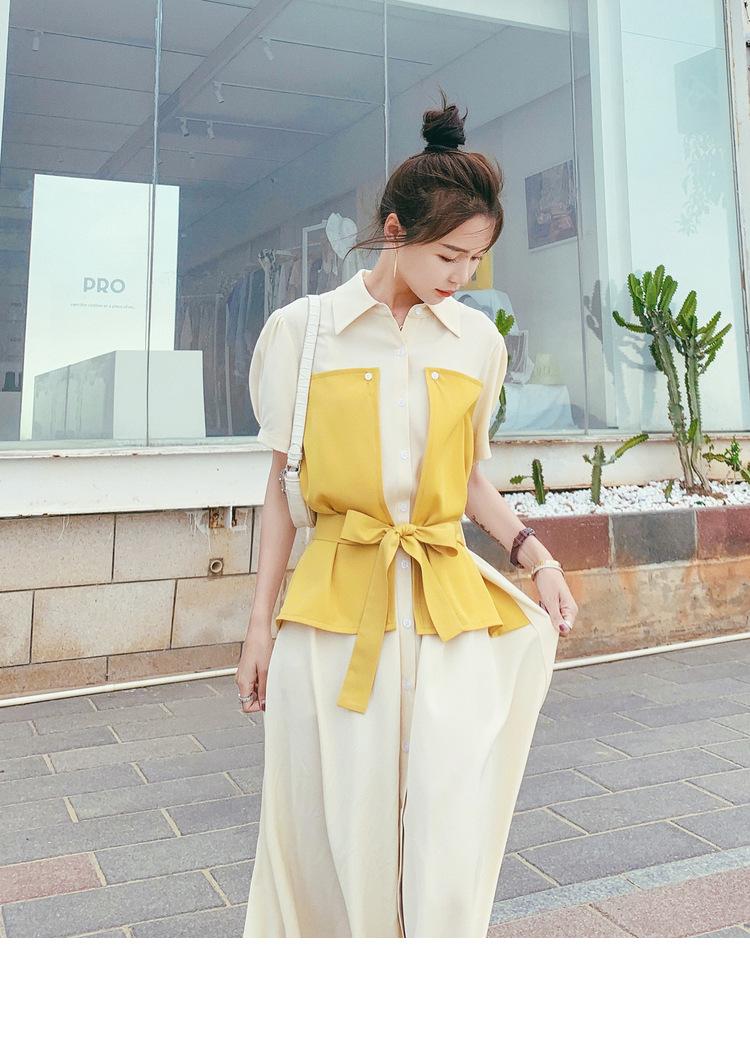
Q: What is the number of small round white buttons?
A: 11